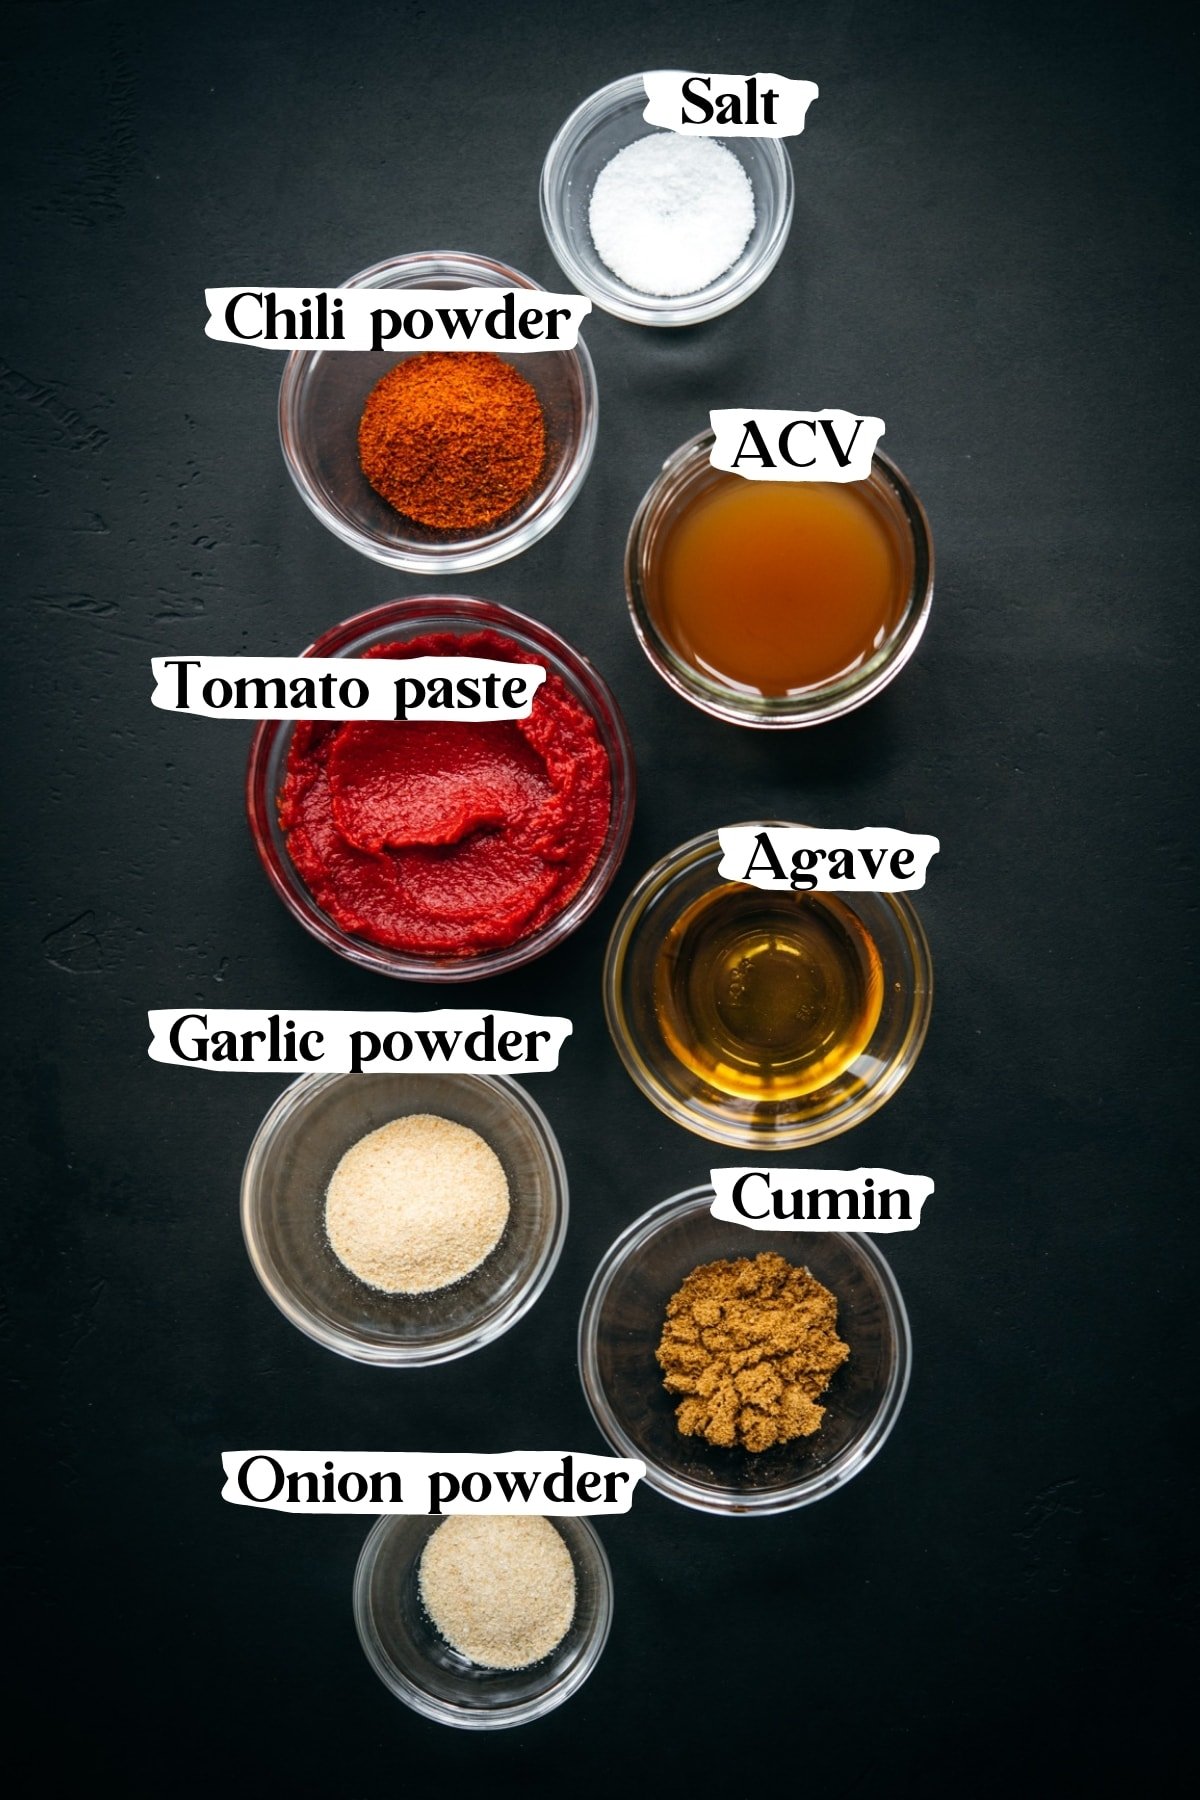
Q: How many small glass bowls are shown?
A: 8